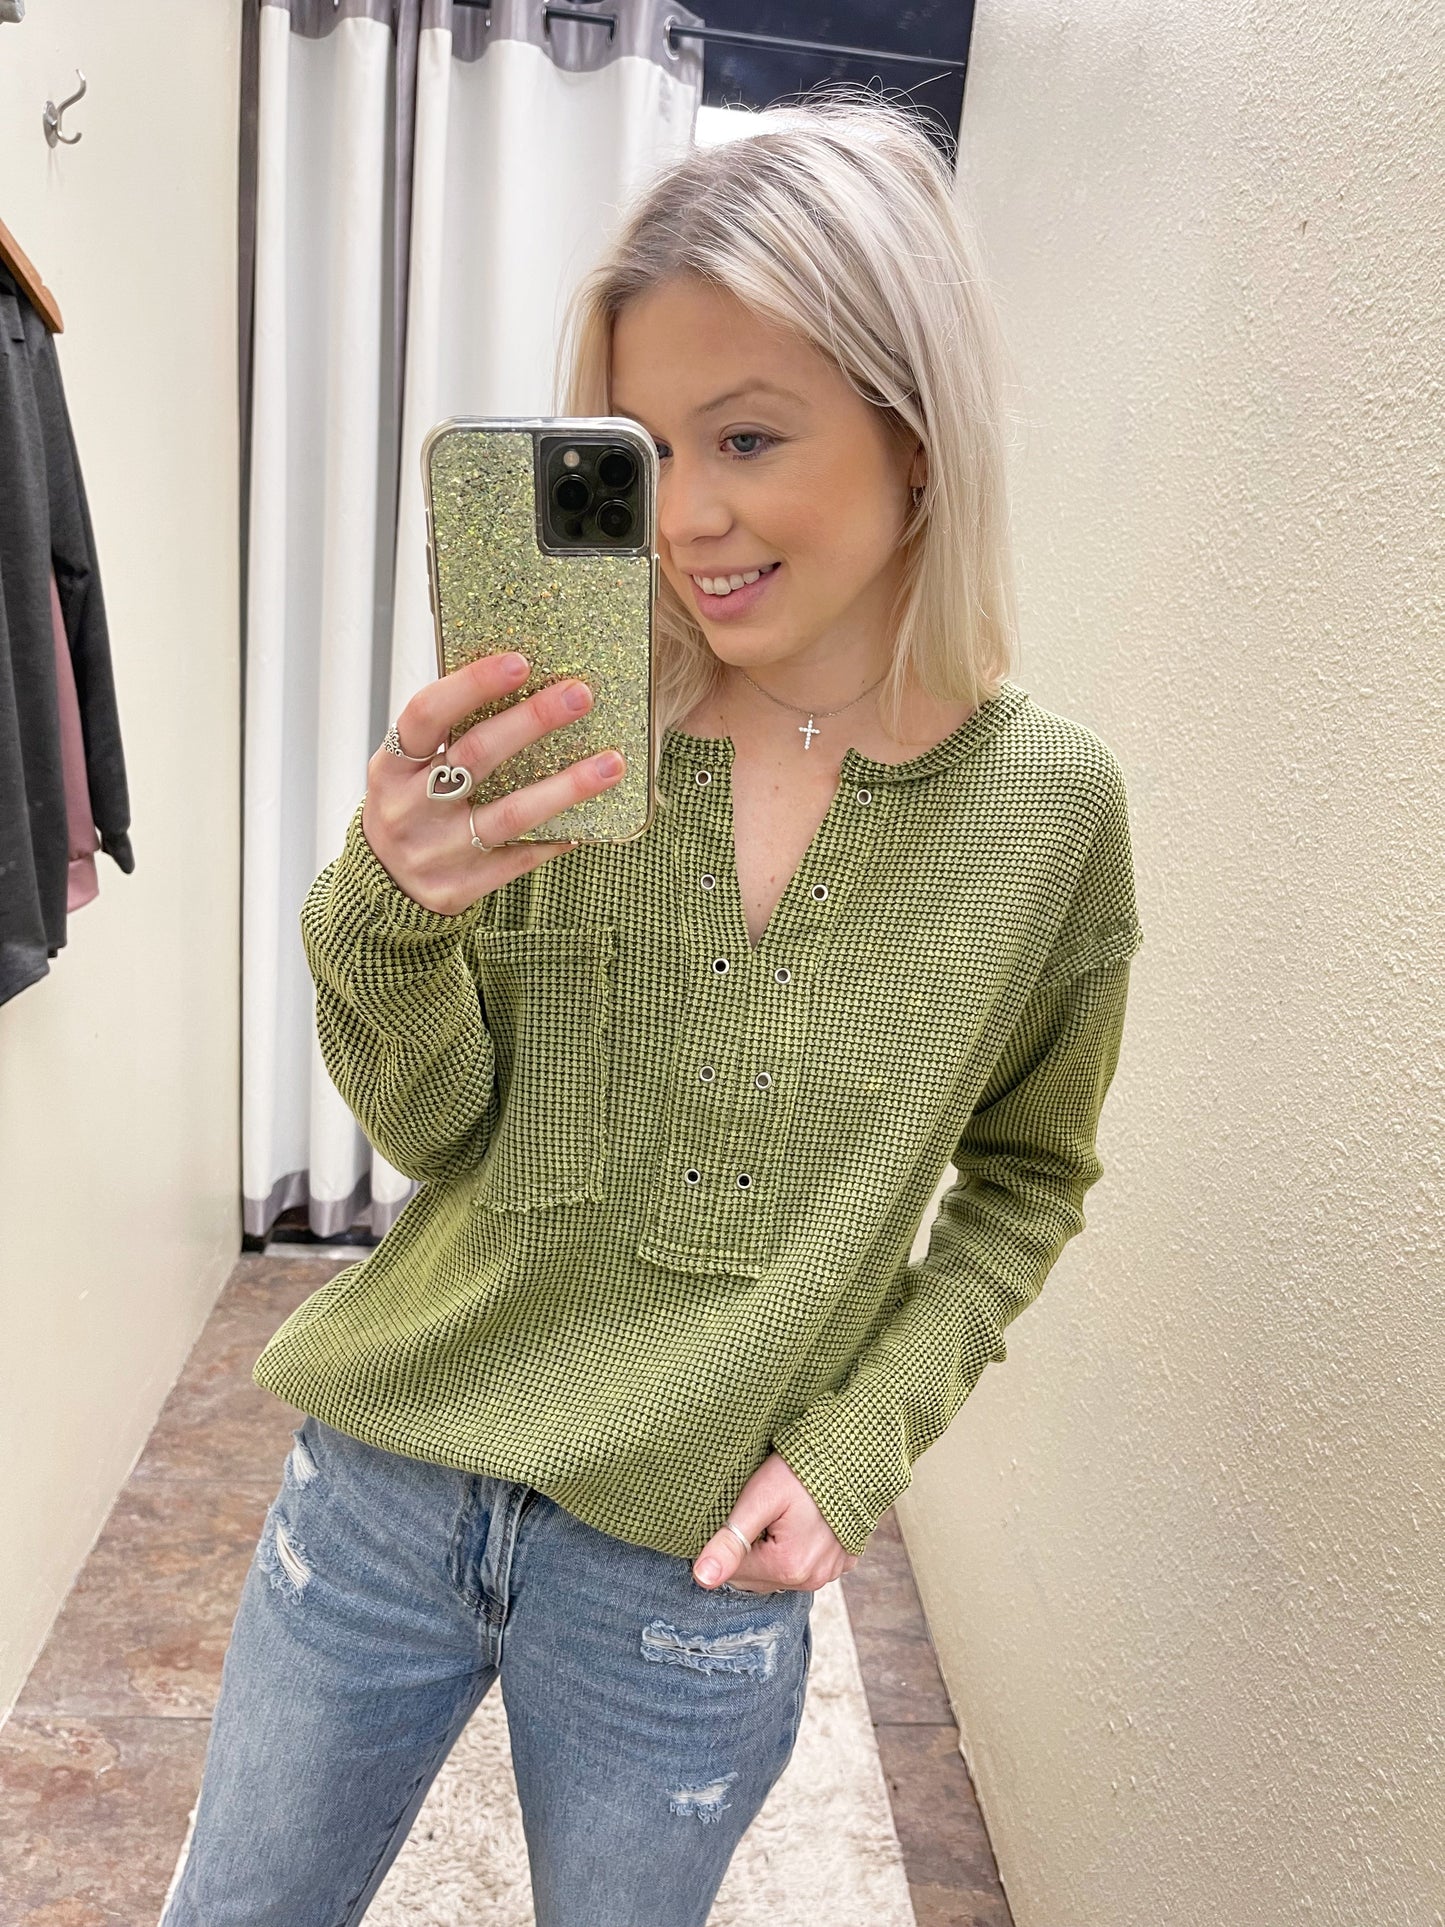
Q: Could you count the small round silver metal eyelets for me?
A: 10